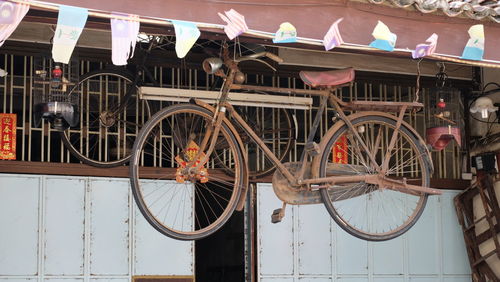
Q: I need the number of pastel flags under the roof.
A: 10